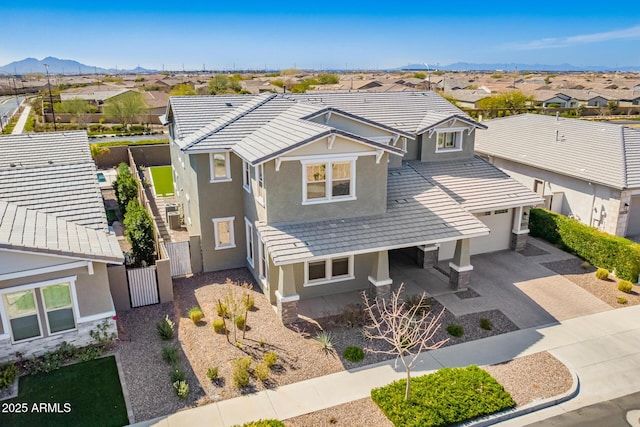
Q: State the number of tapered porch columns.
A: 3